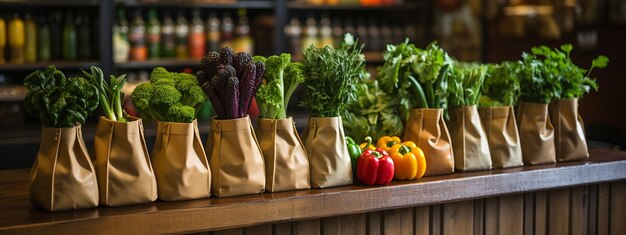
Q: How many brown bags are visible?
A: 11